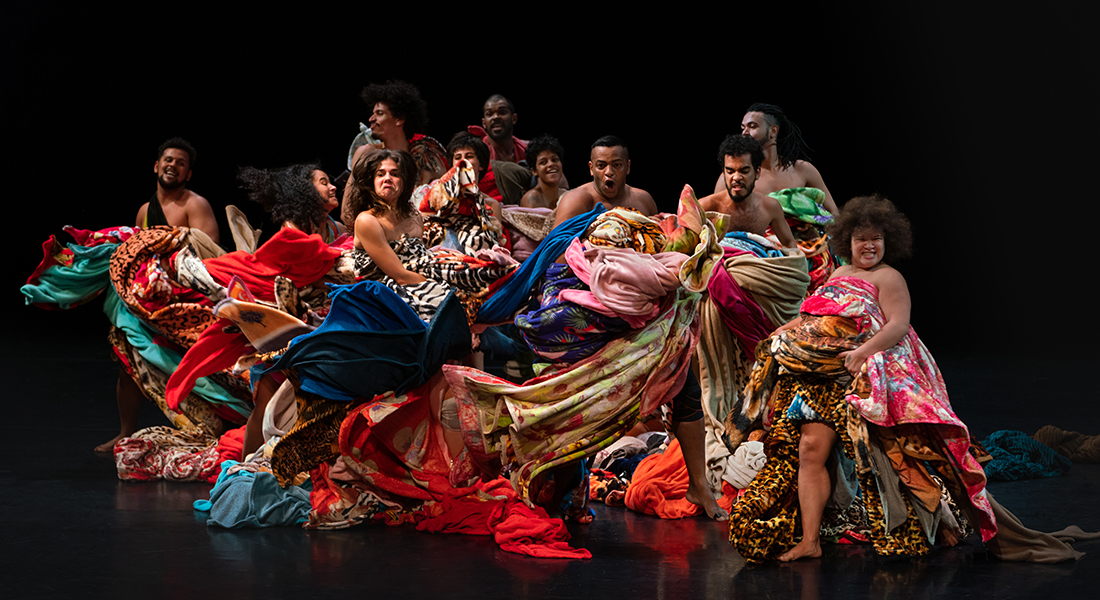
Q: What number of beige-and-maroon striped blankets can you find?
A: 0